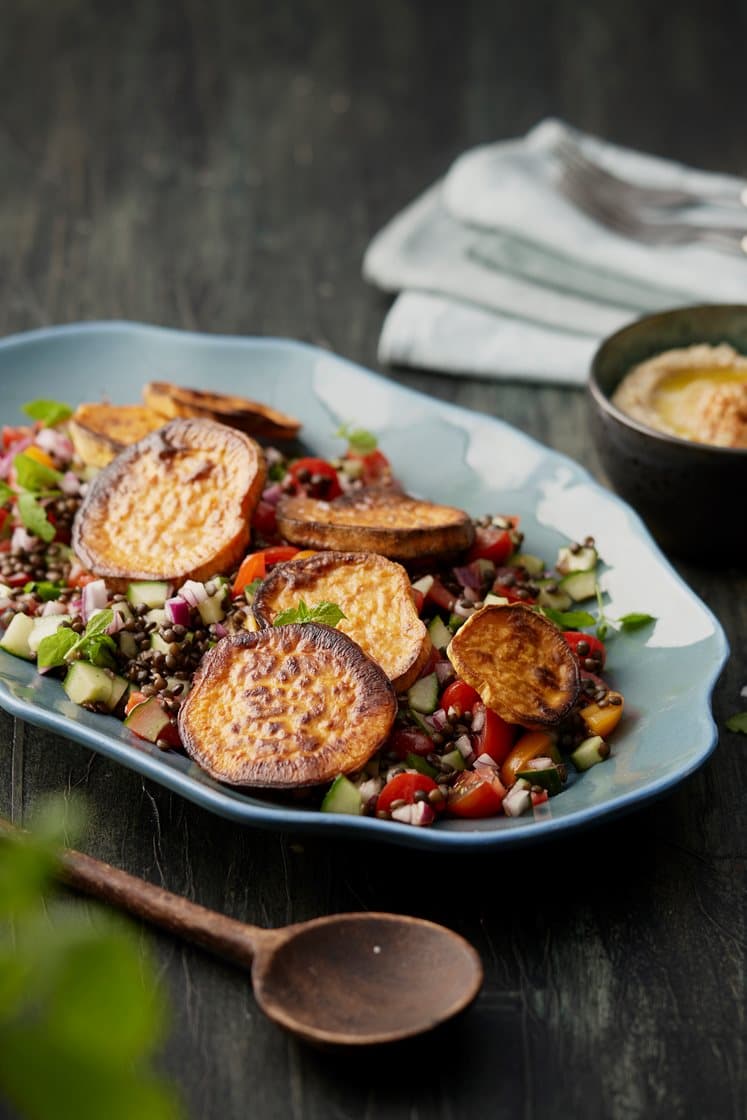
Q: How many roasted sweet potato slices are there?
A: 7